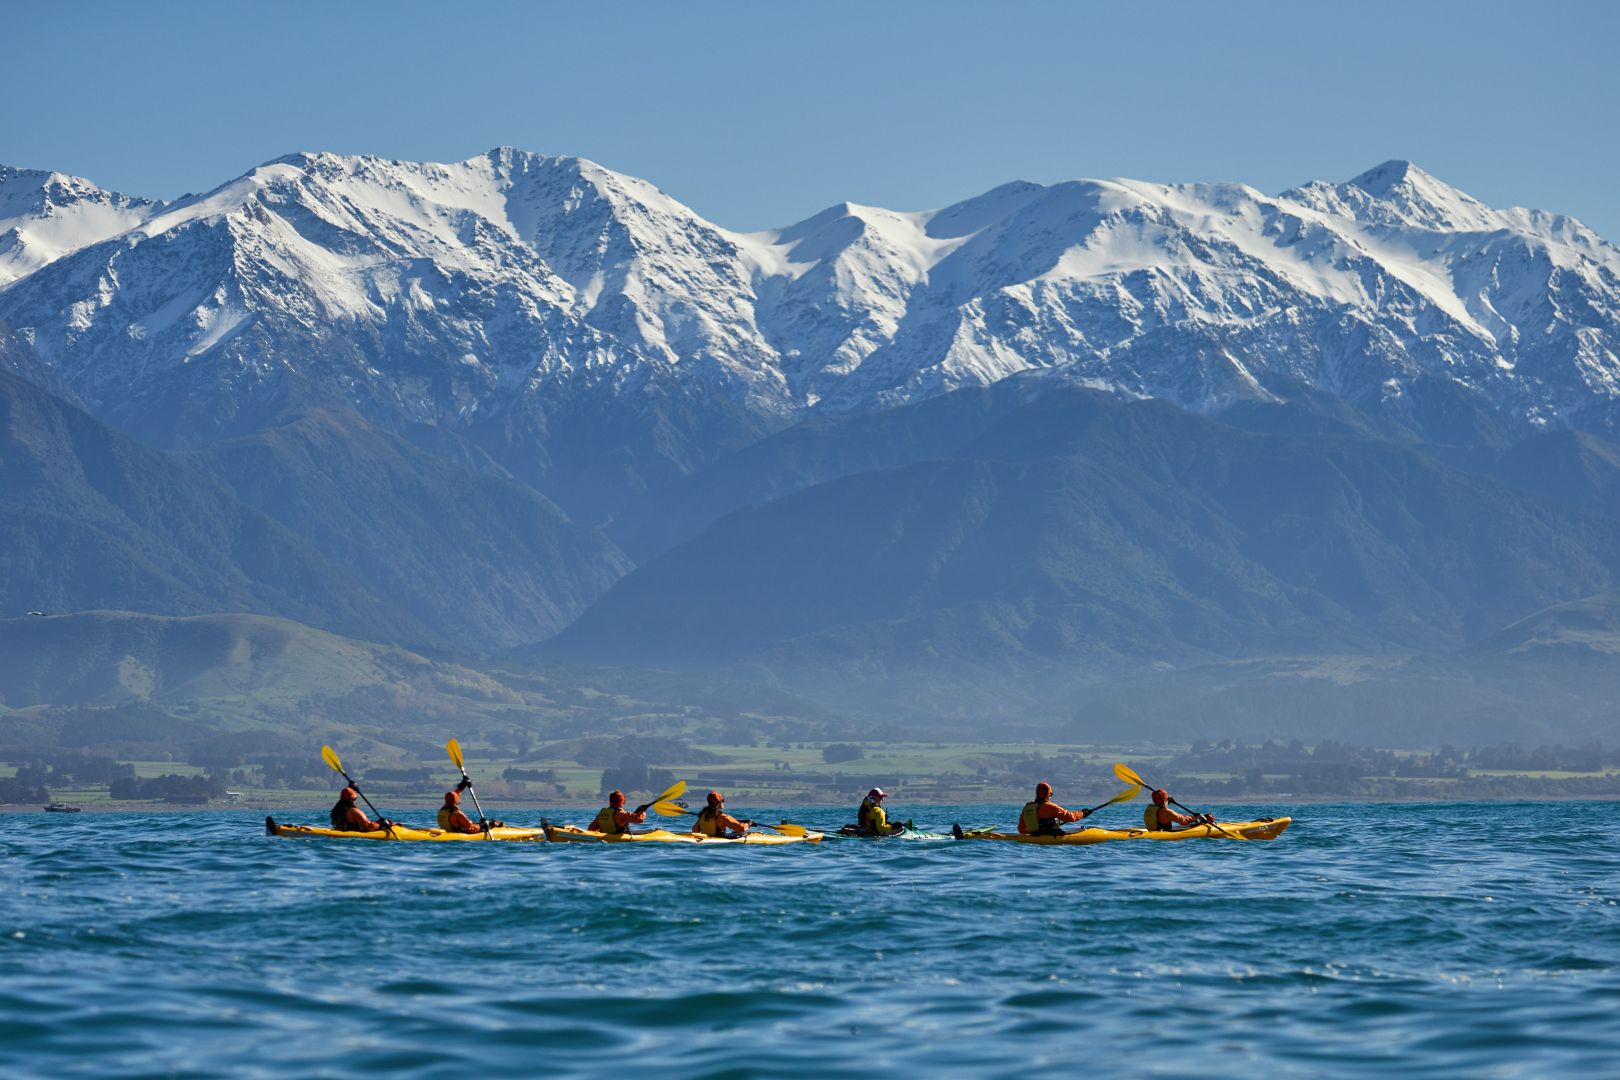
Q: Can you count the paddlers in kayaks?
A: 7